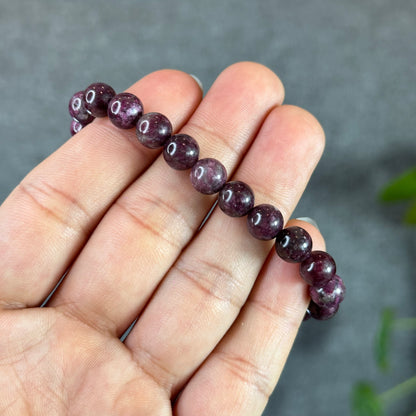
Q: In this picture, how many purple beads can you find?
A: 14